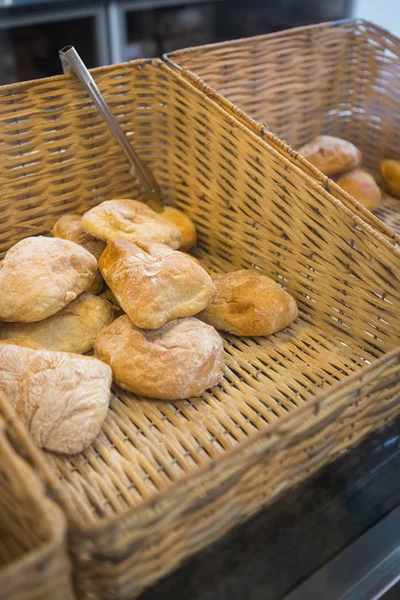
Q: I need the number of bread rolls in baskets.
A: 12